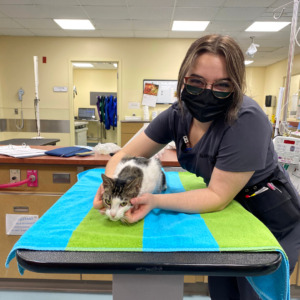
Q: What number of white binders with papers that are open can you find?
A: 1